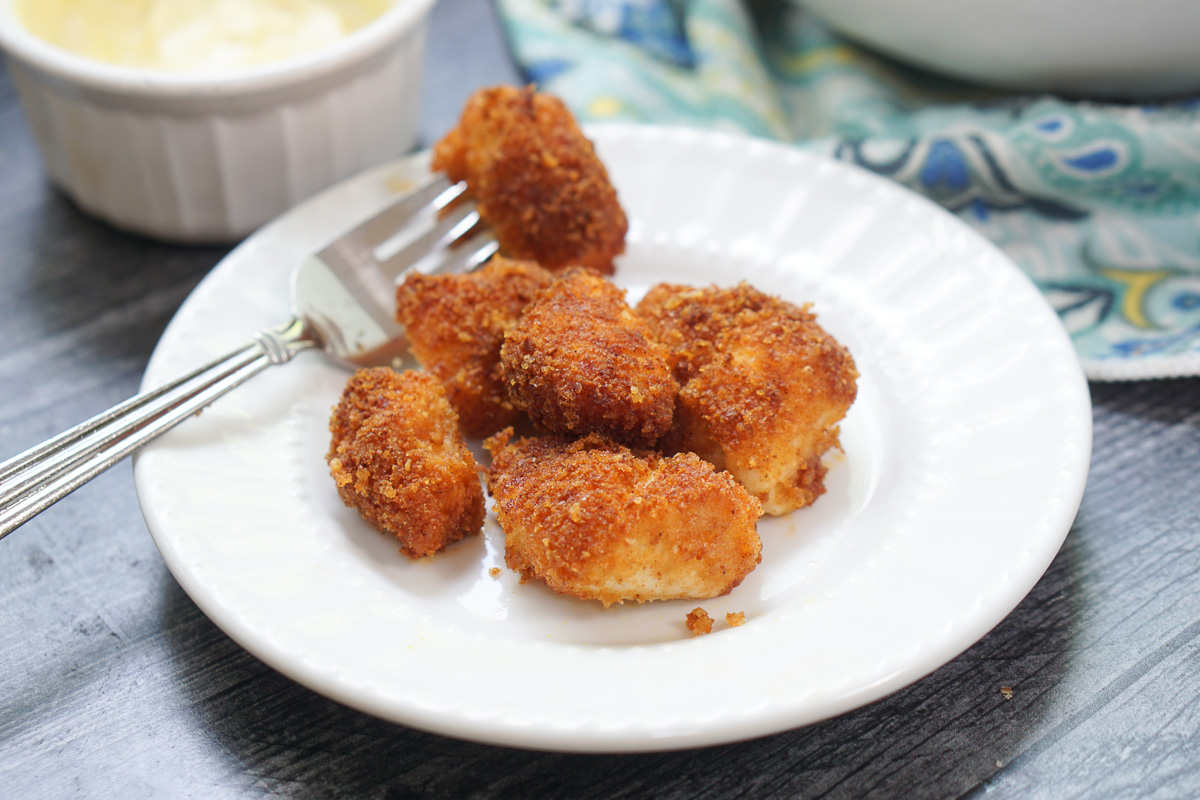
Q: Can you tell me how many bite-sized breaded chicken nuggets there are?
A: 6